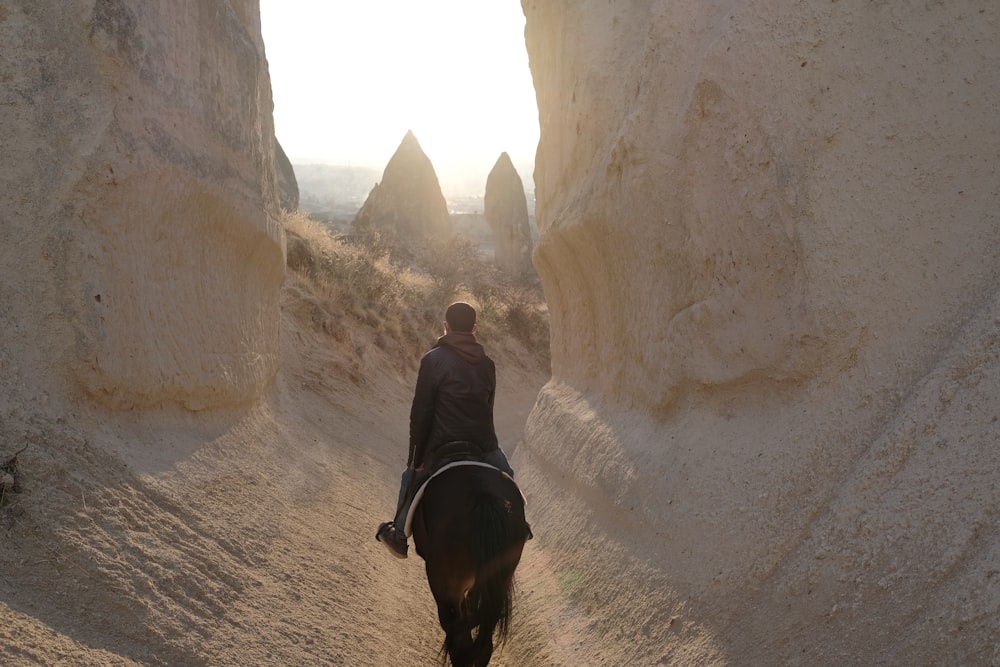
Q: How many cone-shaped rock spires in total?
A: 2